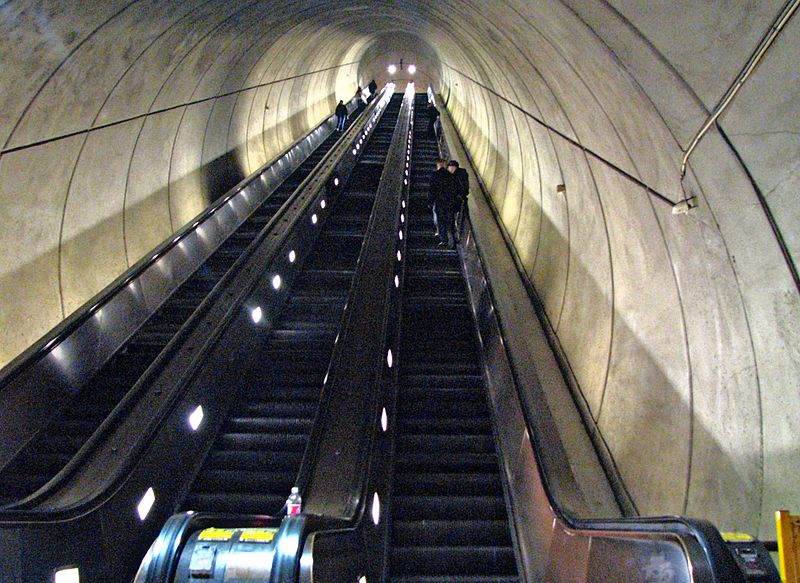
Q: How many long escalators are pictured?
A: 3